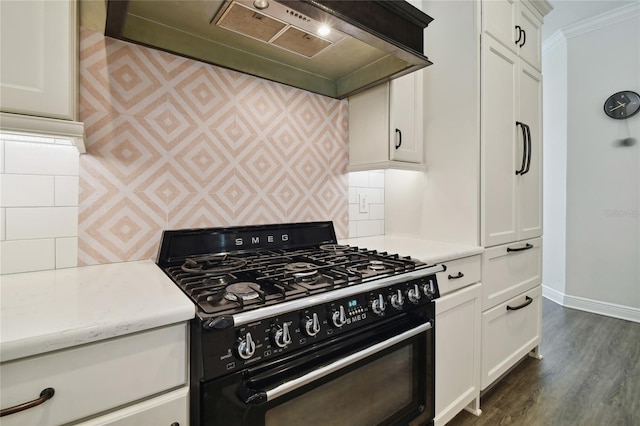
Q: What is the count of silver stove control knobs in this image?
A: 8